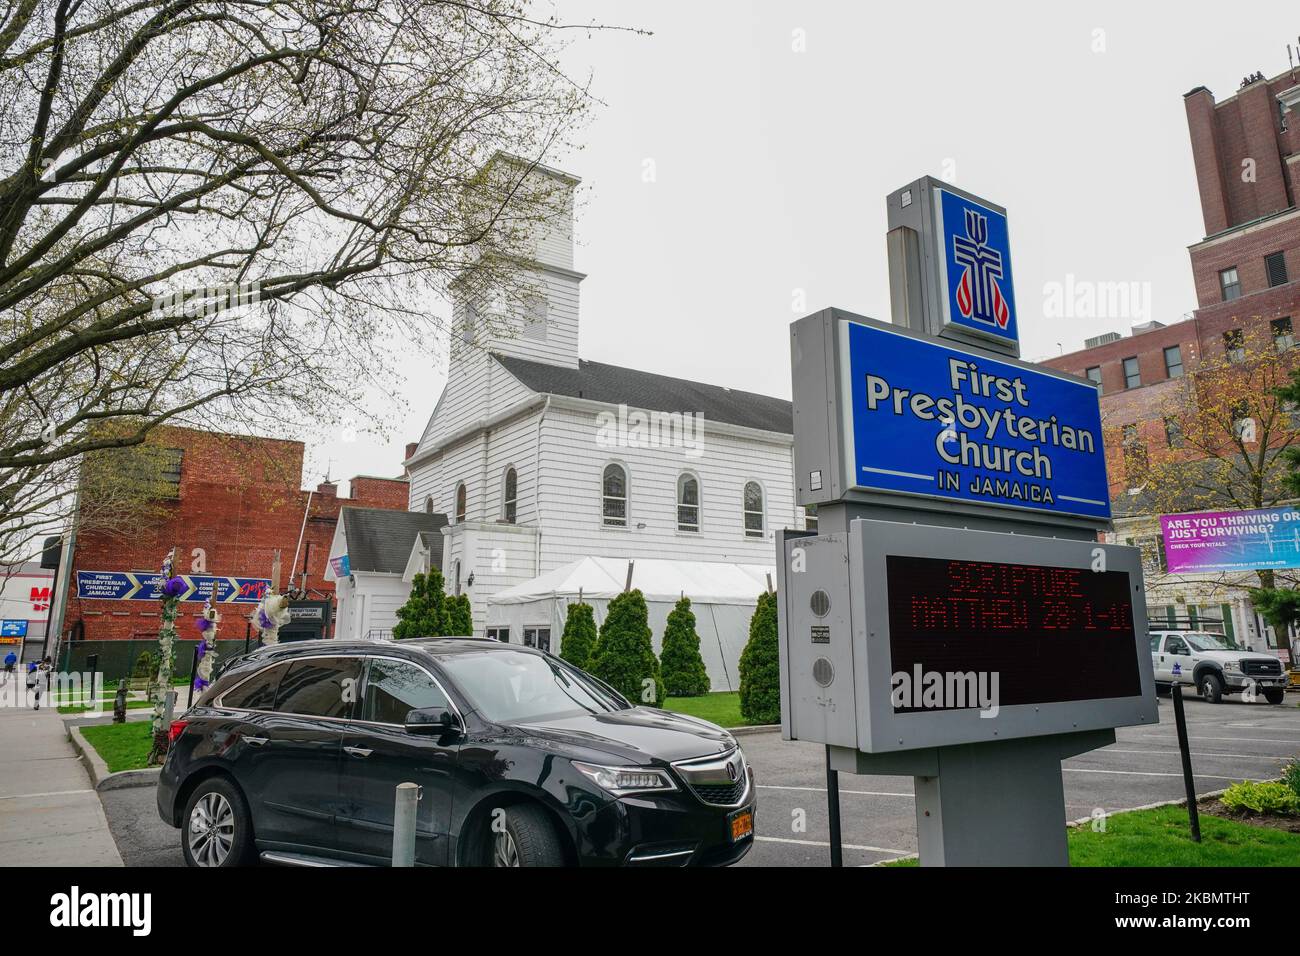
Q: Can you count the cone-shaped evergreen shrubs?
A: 6